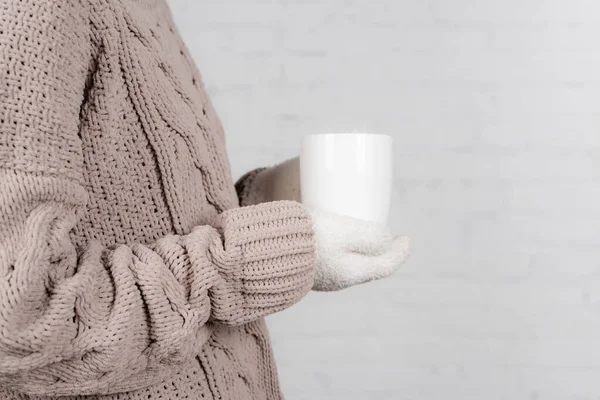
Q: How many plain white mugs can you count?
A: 1